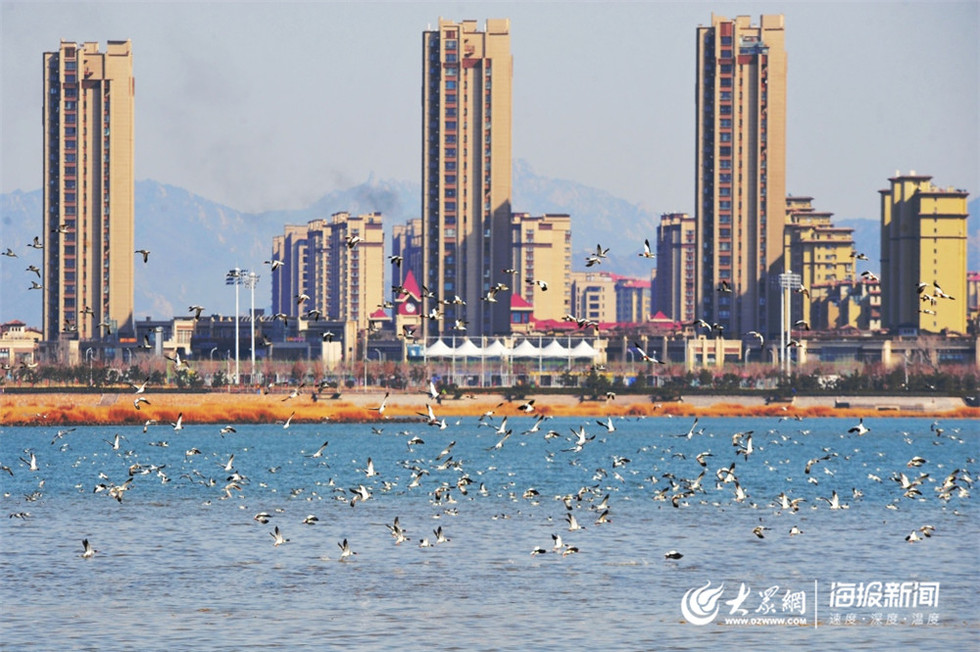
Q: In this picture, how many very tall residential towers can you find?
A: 3